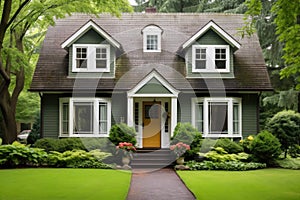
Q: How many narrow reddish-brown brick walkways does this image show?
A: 1